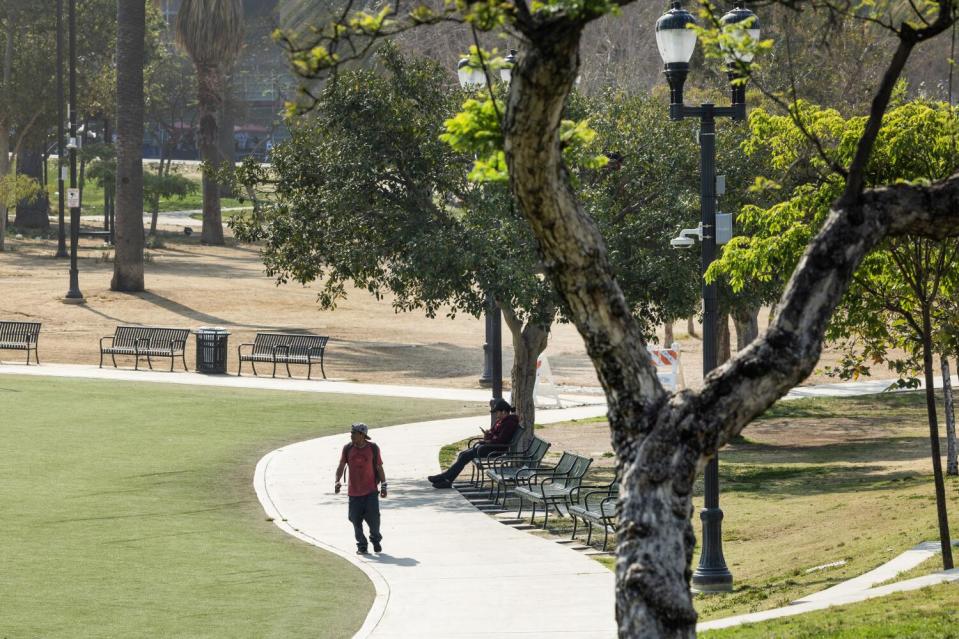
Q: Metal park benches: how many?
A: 7